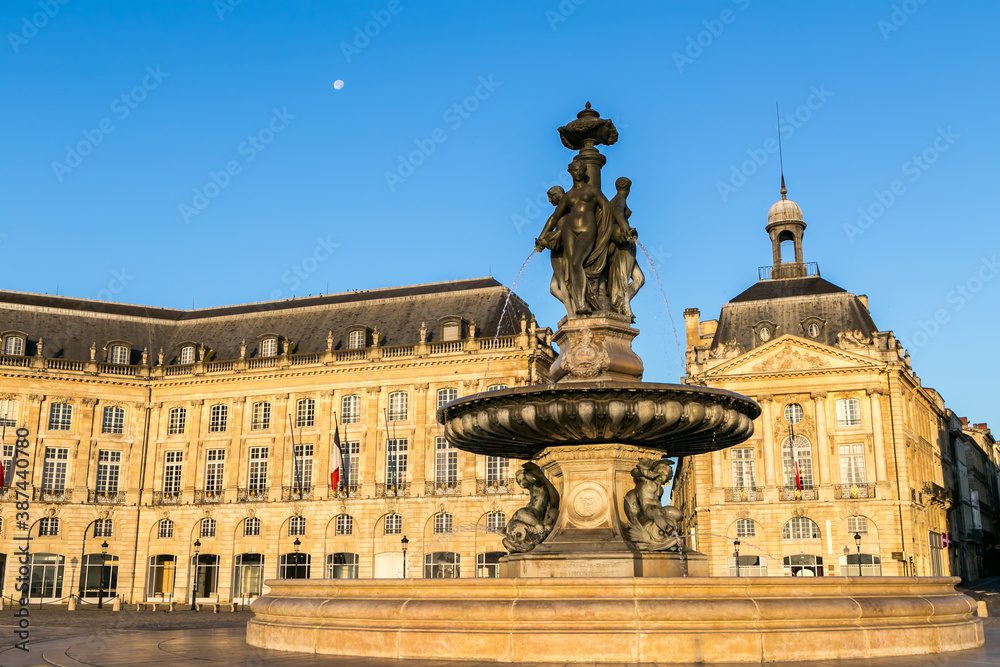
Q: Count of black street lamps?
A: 6